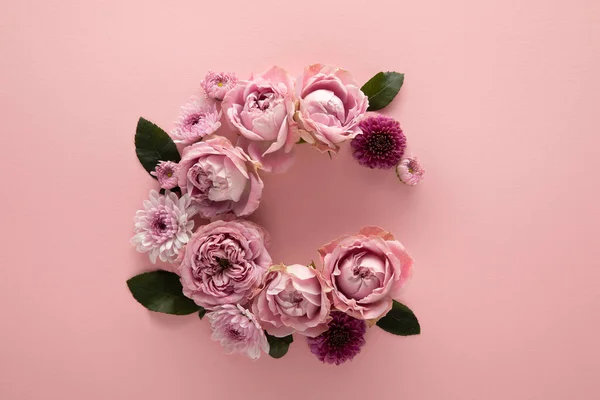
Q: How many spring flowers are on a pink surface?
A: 14